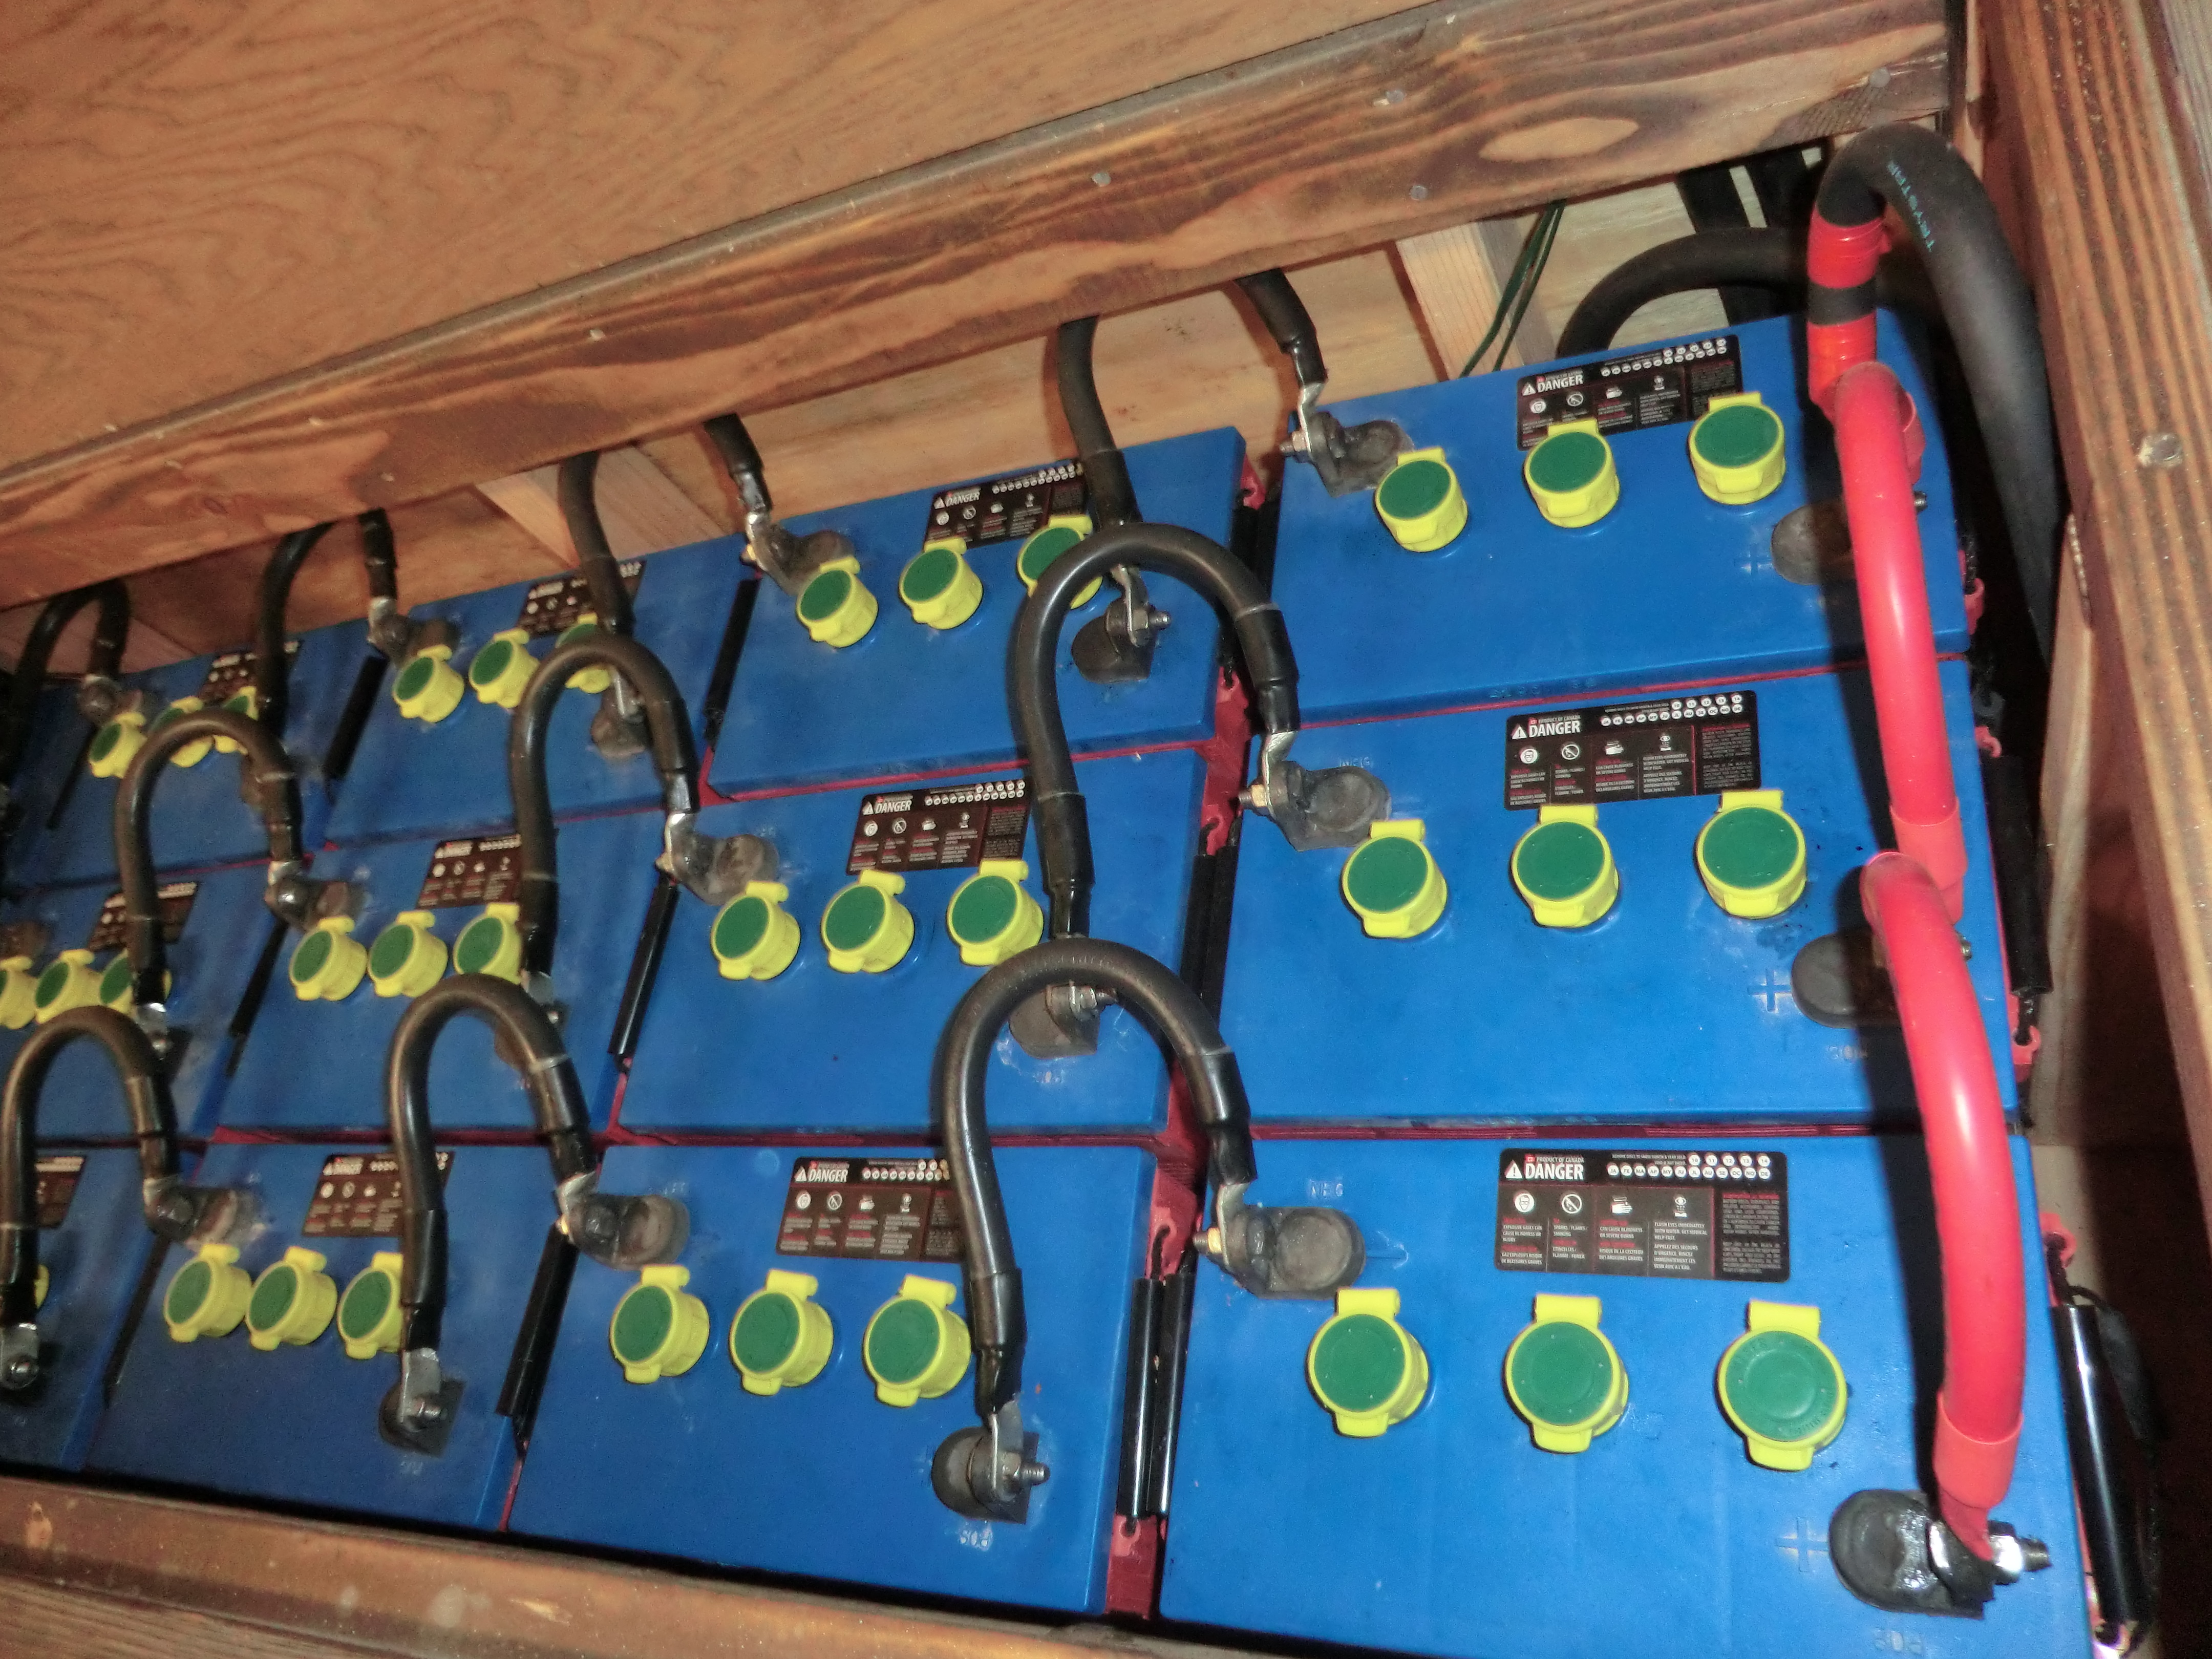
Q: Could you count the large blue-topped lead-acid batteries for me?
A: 12